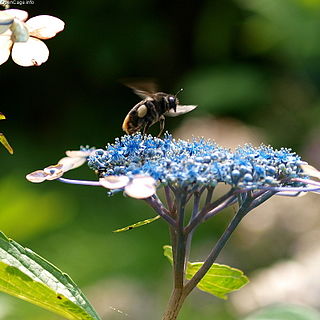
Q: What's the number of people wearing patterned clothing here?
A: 0